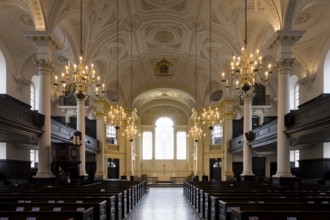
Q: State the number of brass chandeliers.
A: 6